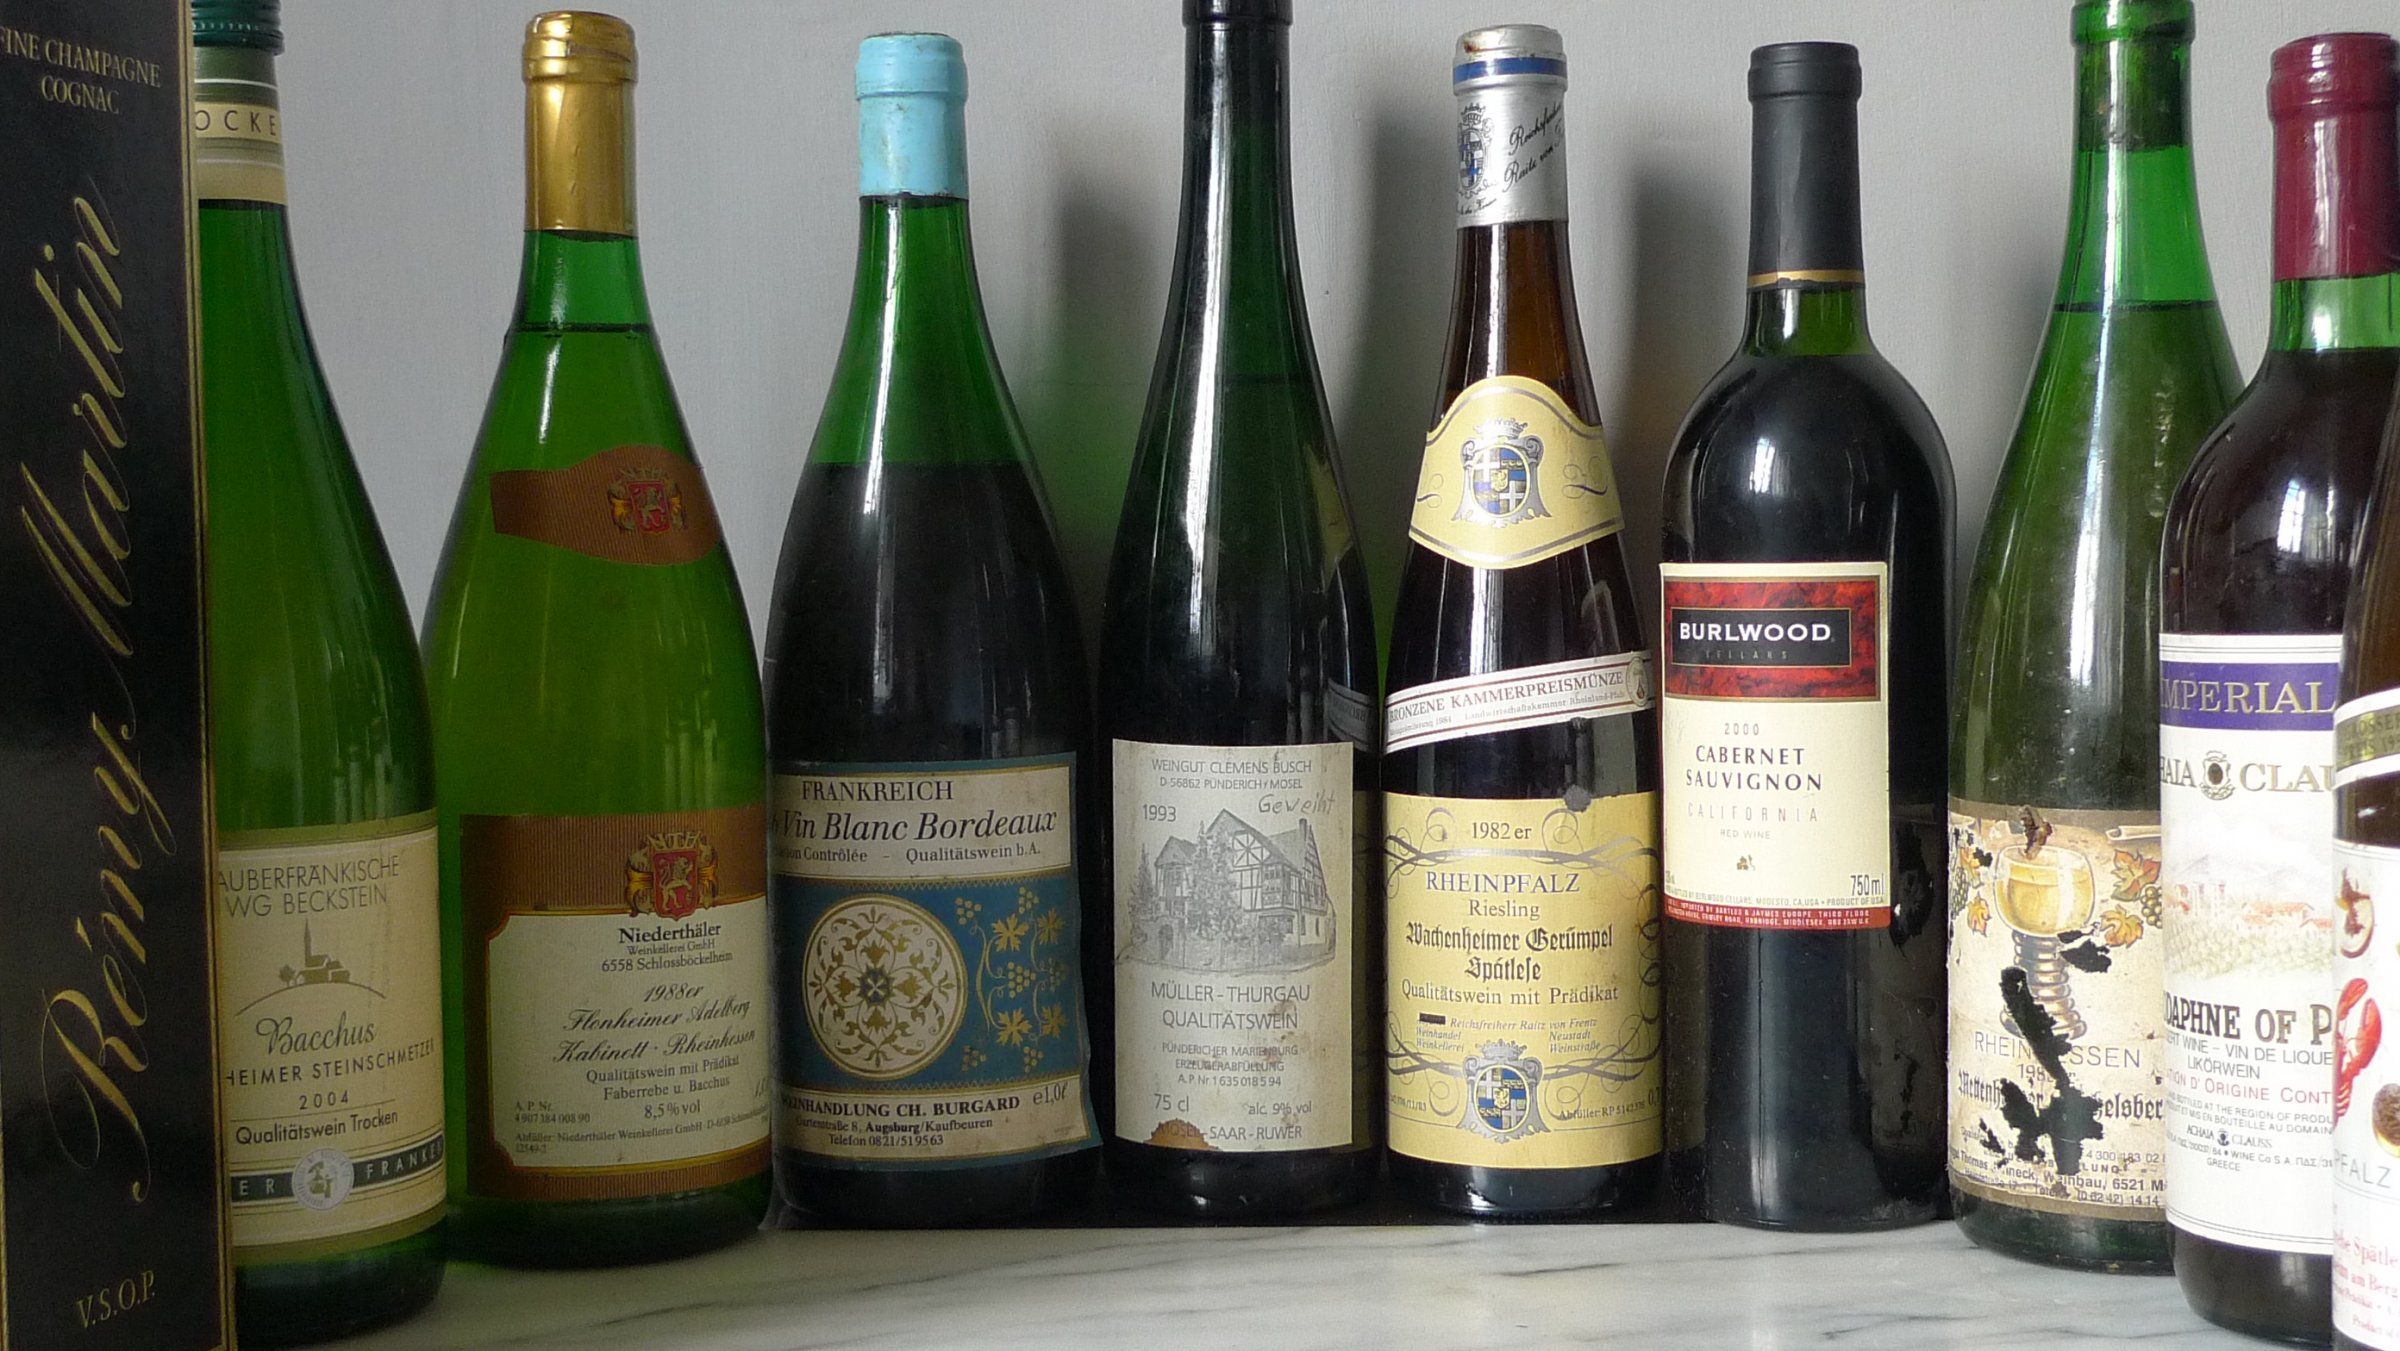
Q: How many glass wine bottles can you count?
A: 9